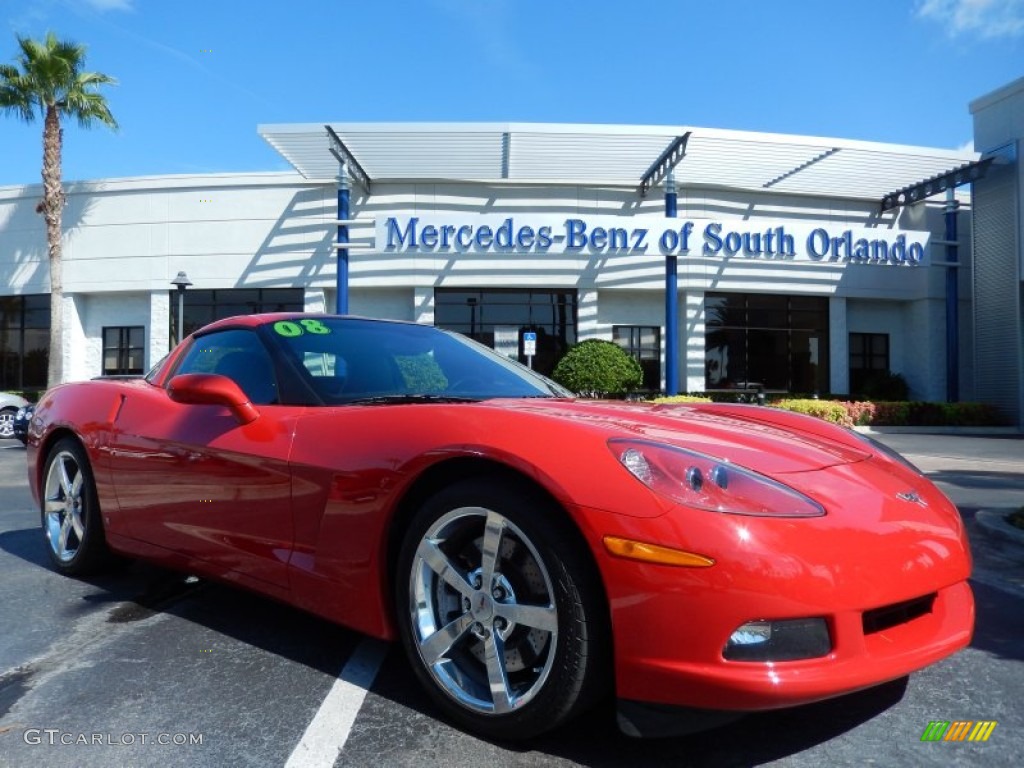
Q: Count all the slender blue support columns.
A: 3